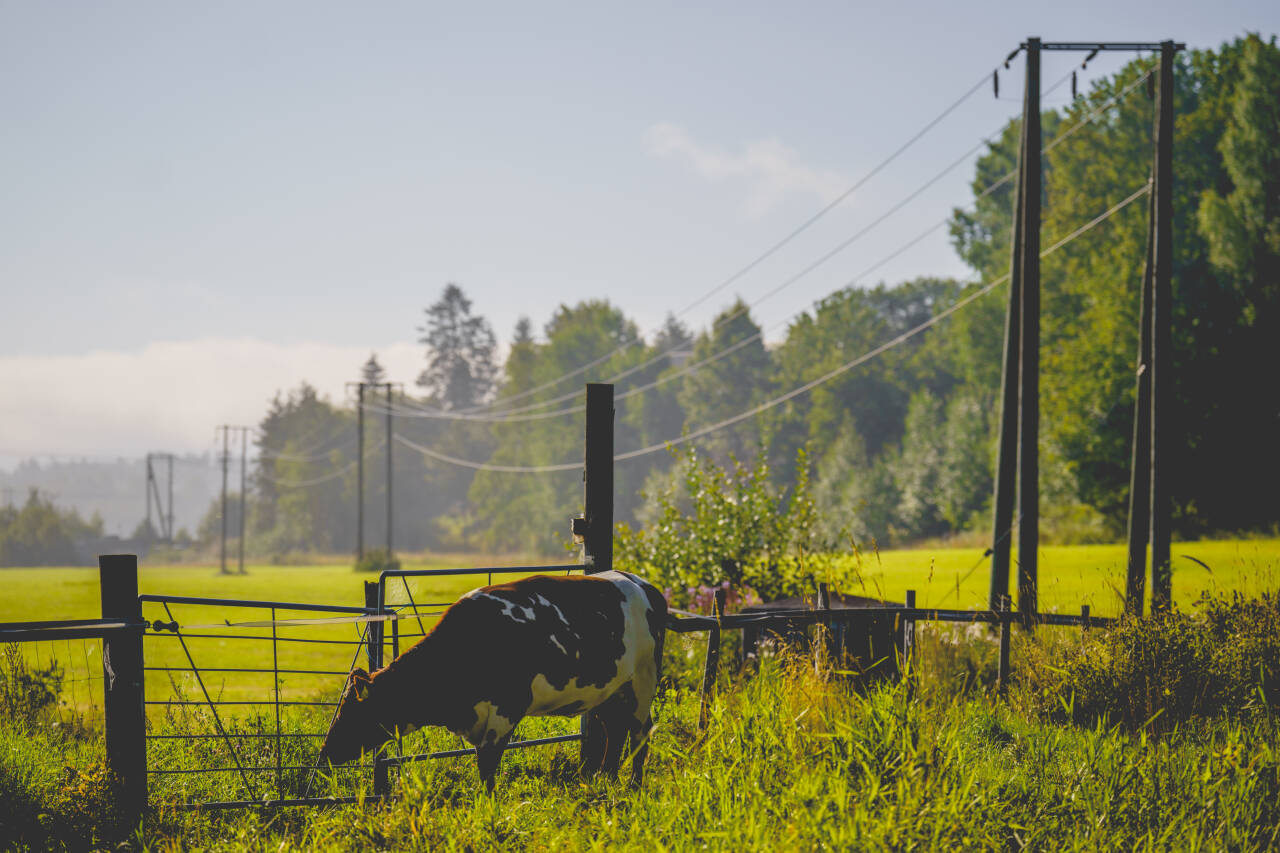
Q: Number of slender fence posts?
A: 5